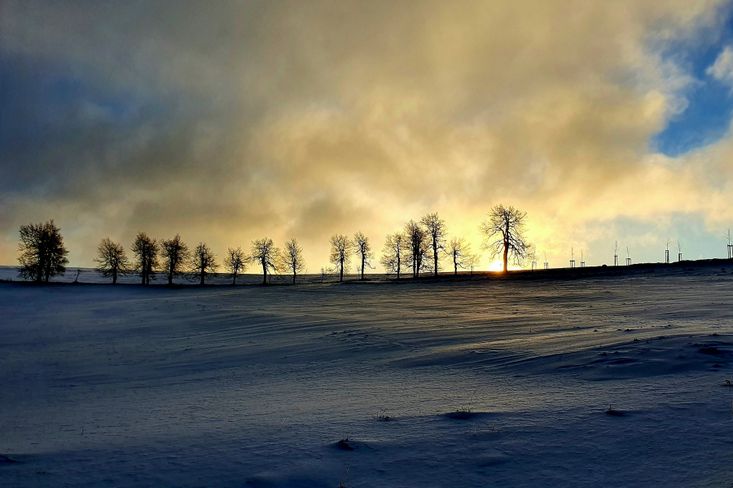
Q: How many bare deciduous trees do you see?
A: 15